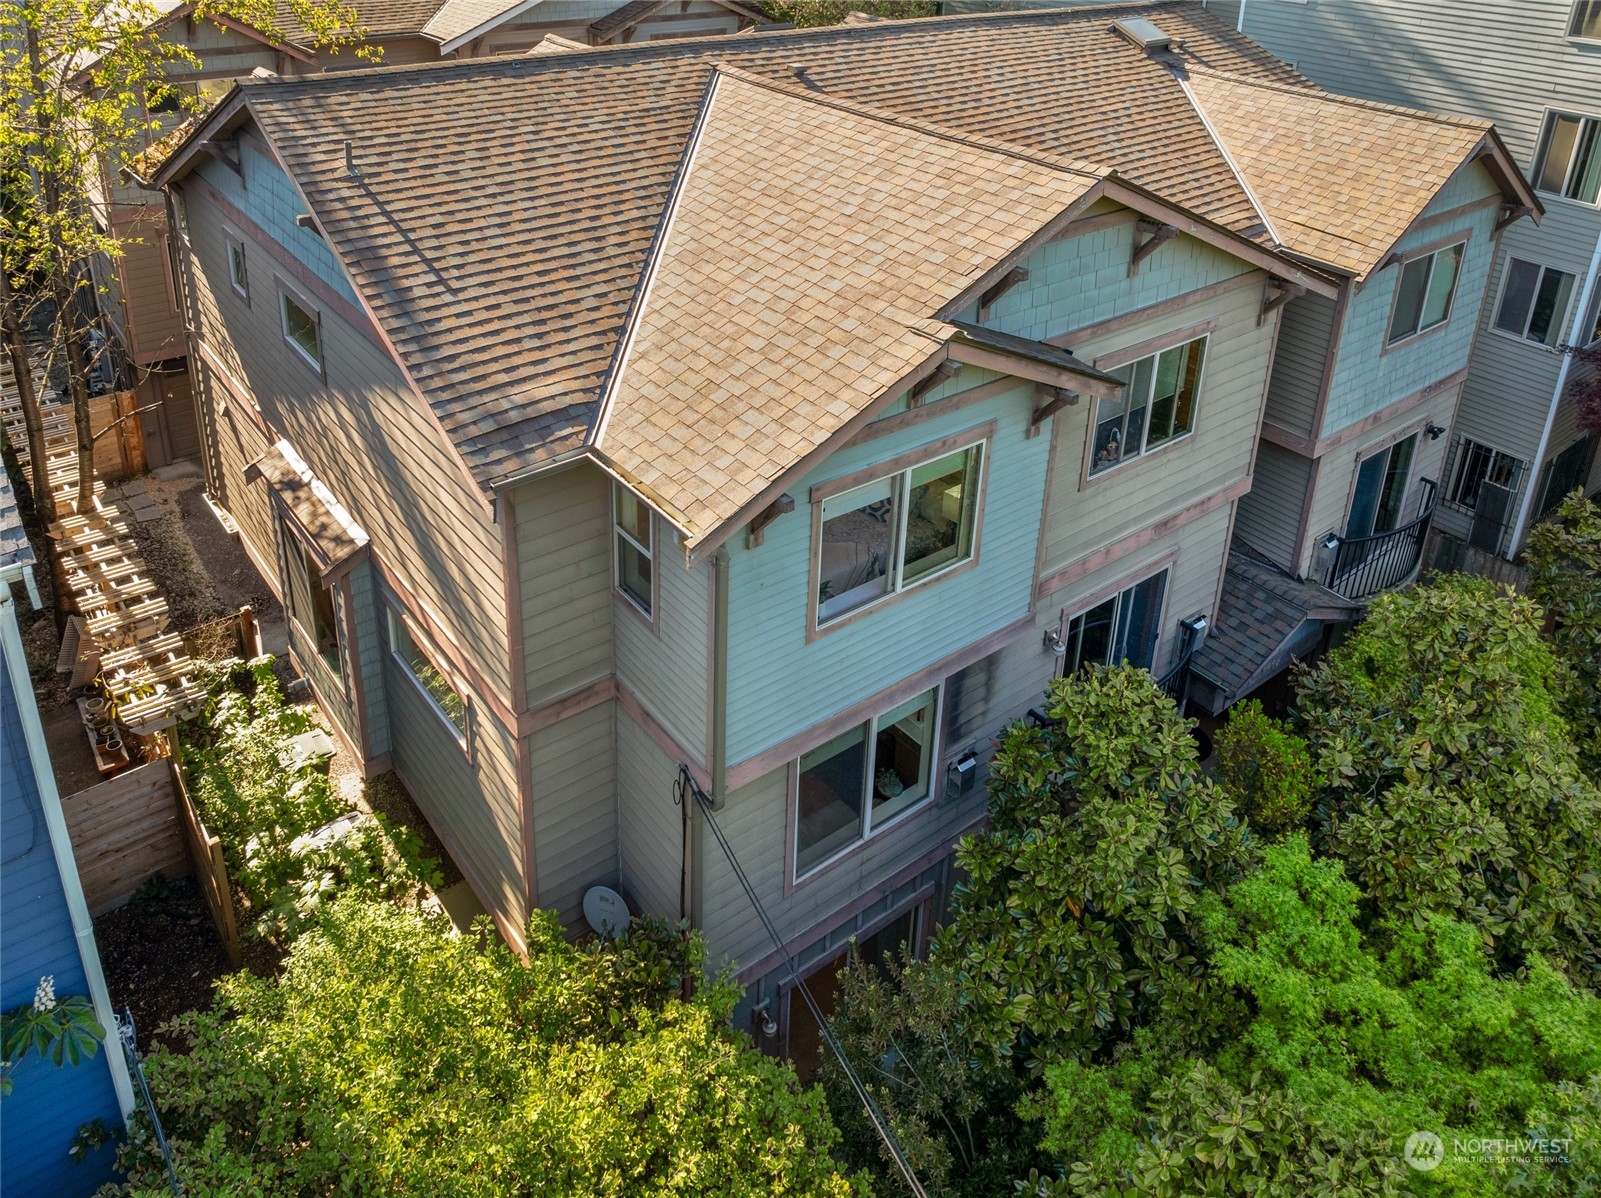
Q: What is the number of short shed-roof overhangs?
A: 1